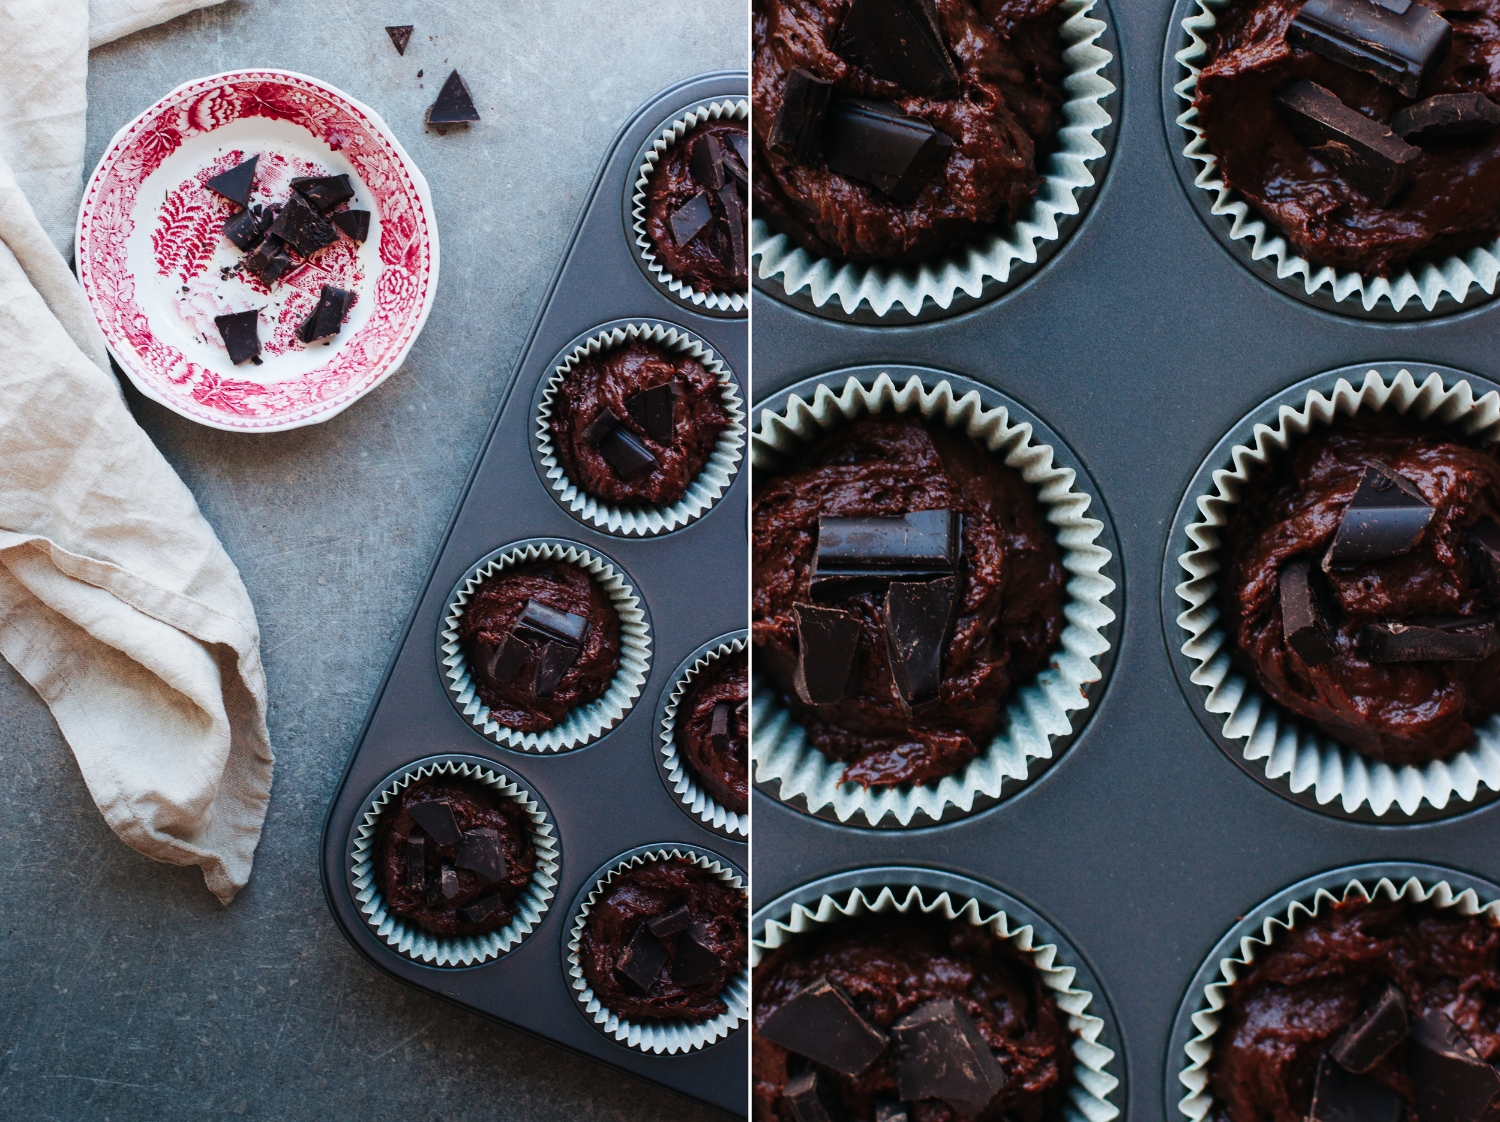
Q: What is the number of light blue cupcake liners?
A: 12